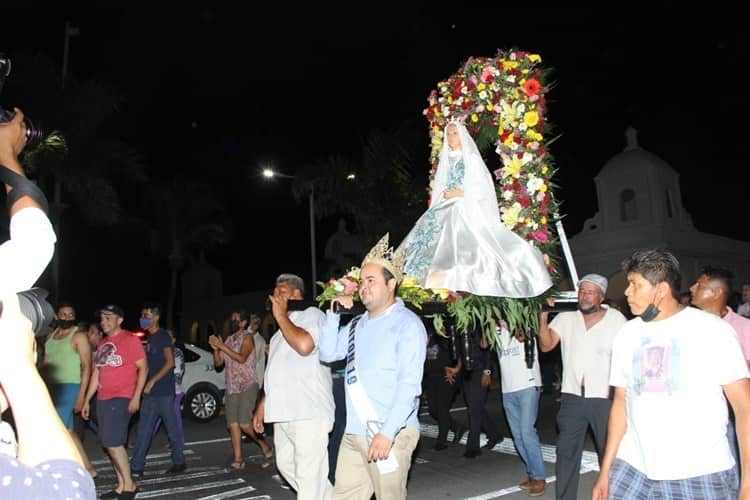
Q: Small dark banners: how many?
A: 0